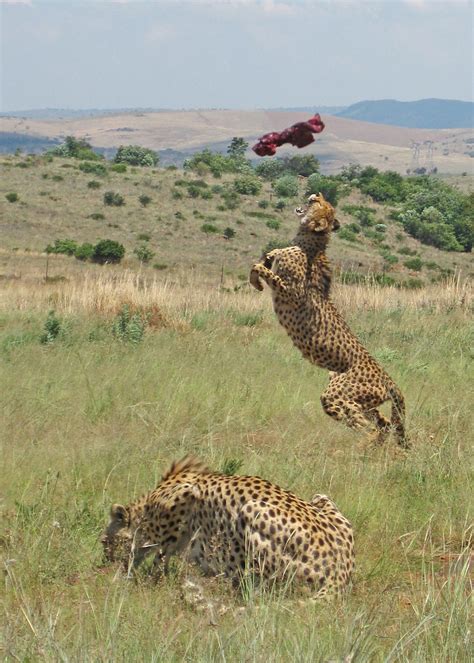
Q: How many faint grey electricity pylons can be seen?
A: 2